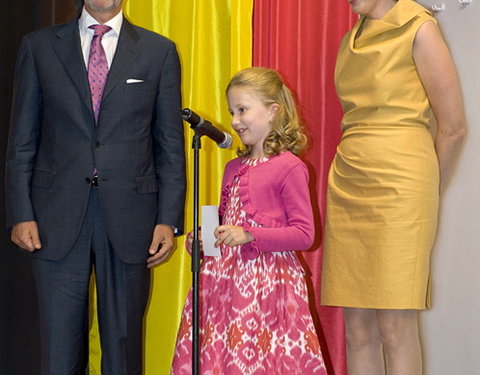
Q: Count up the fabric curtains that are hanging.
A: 2